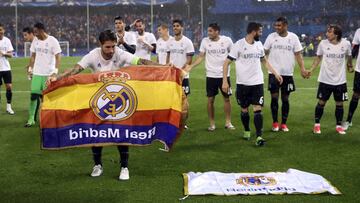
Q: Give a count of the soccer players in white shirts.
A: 13